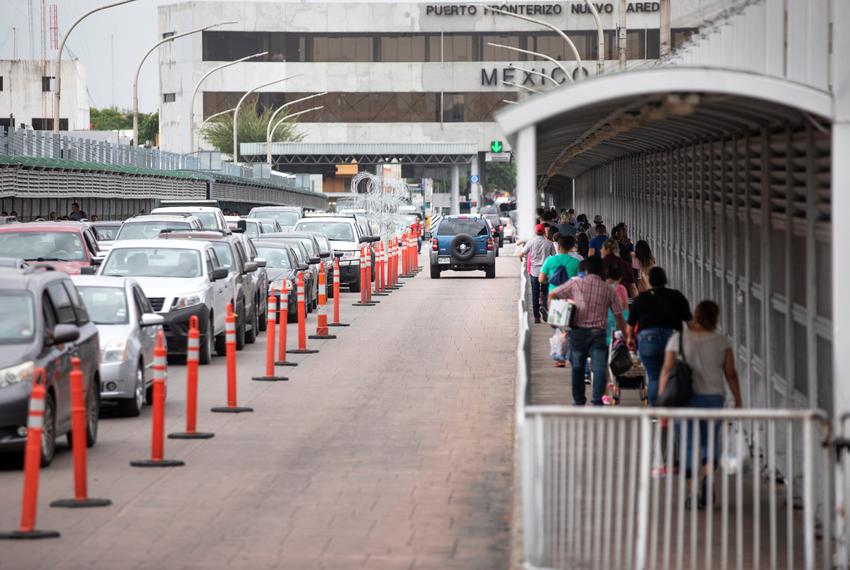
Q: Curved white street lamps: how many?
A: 13